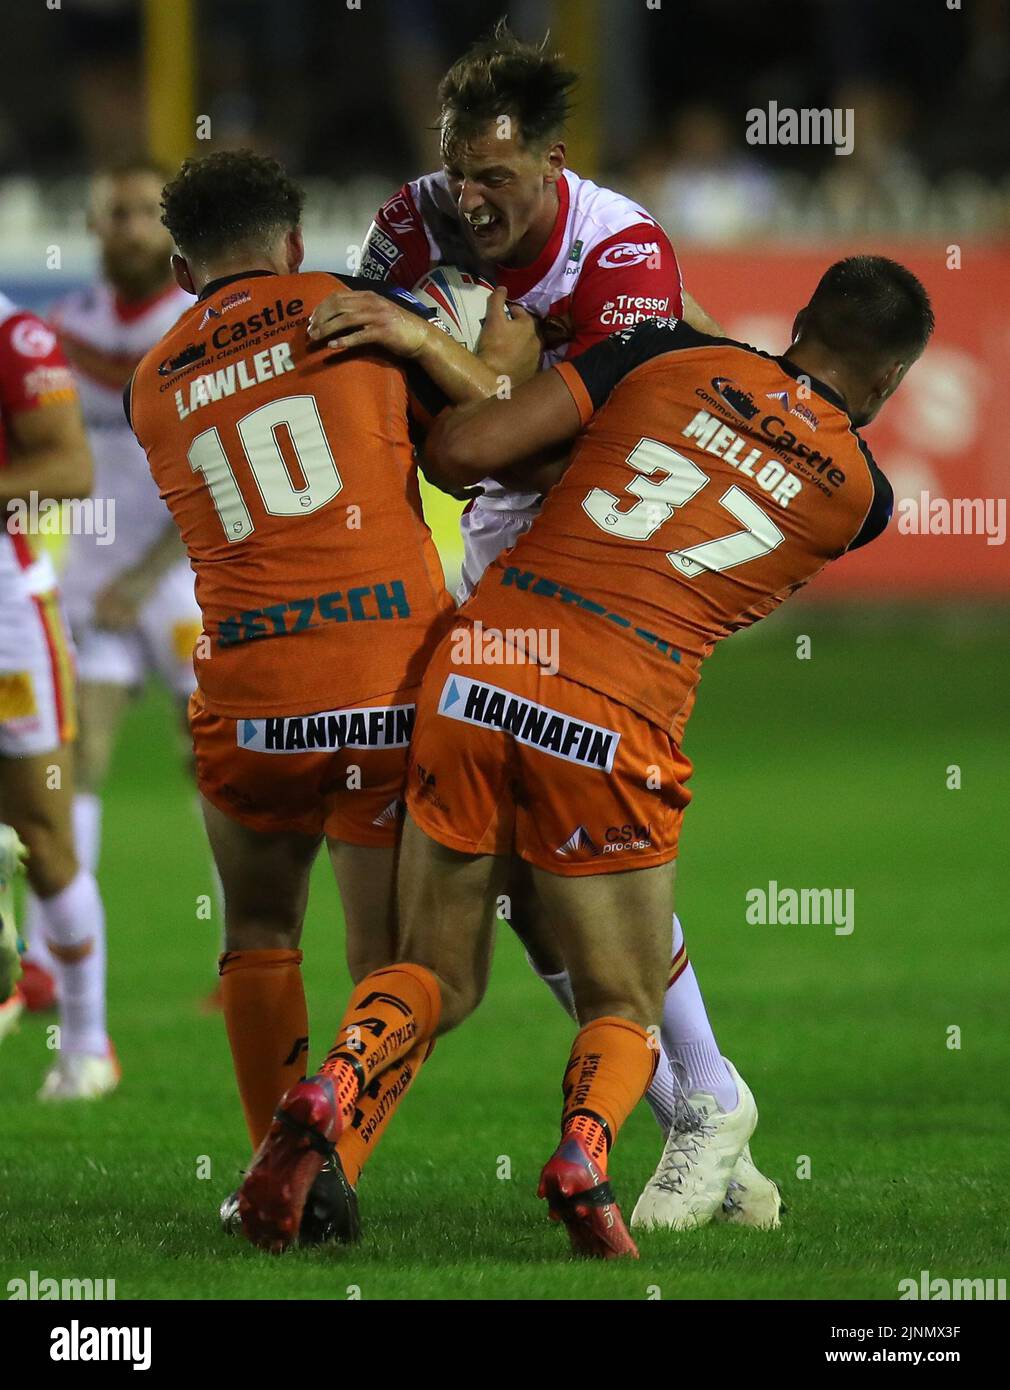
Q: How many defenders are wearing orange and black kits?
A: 2